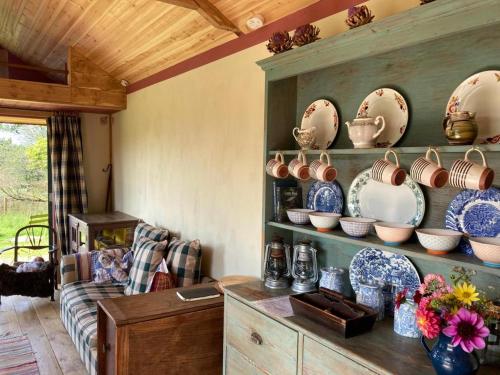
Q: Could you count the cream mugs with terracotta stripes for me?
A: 6